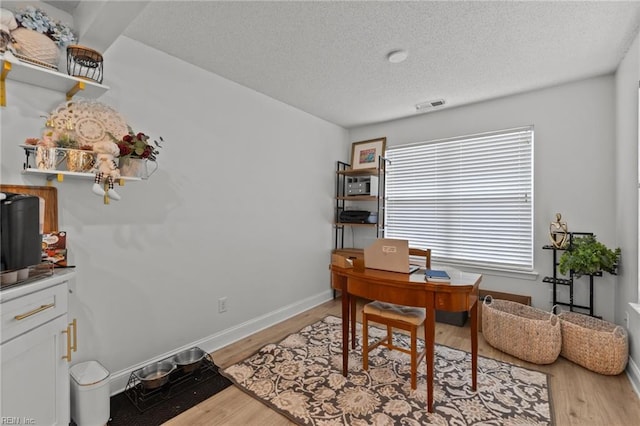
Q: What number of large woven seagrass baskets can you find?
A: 2